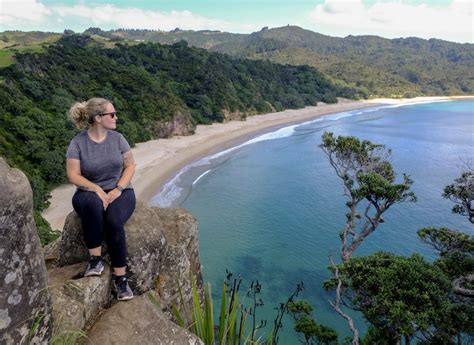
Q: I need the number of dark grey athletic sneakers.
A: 2